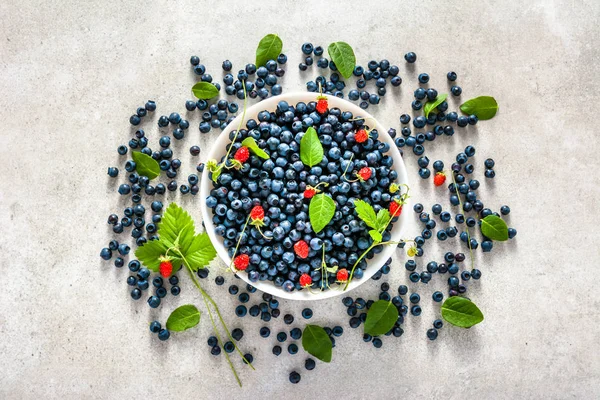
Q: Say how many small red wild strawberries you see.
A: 13